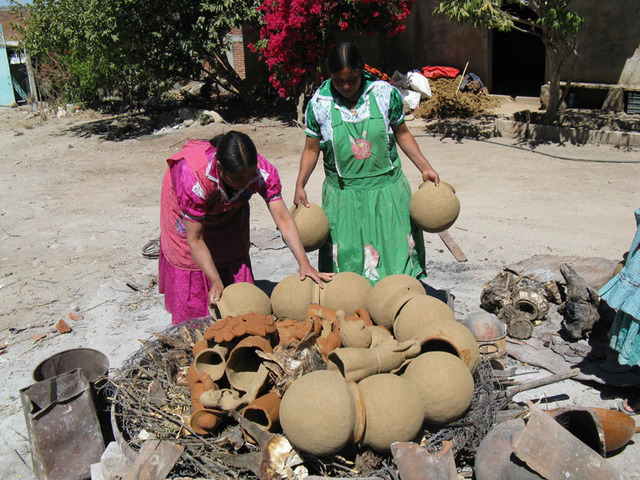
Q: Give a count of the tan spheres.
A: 11